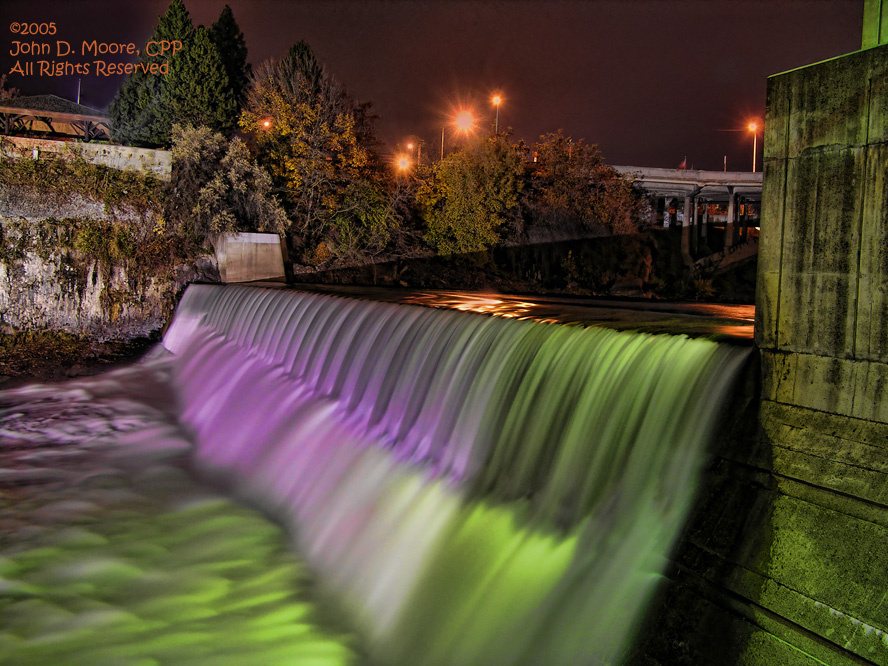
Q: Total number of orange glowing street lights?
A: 6